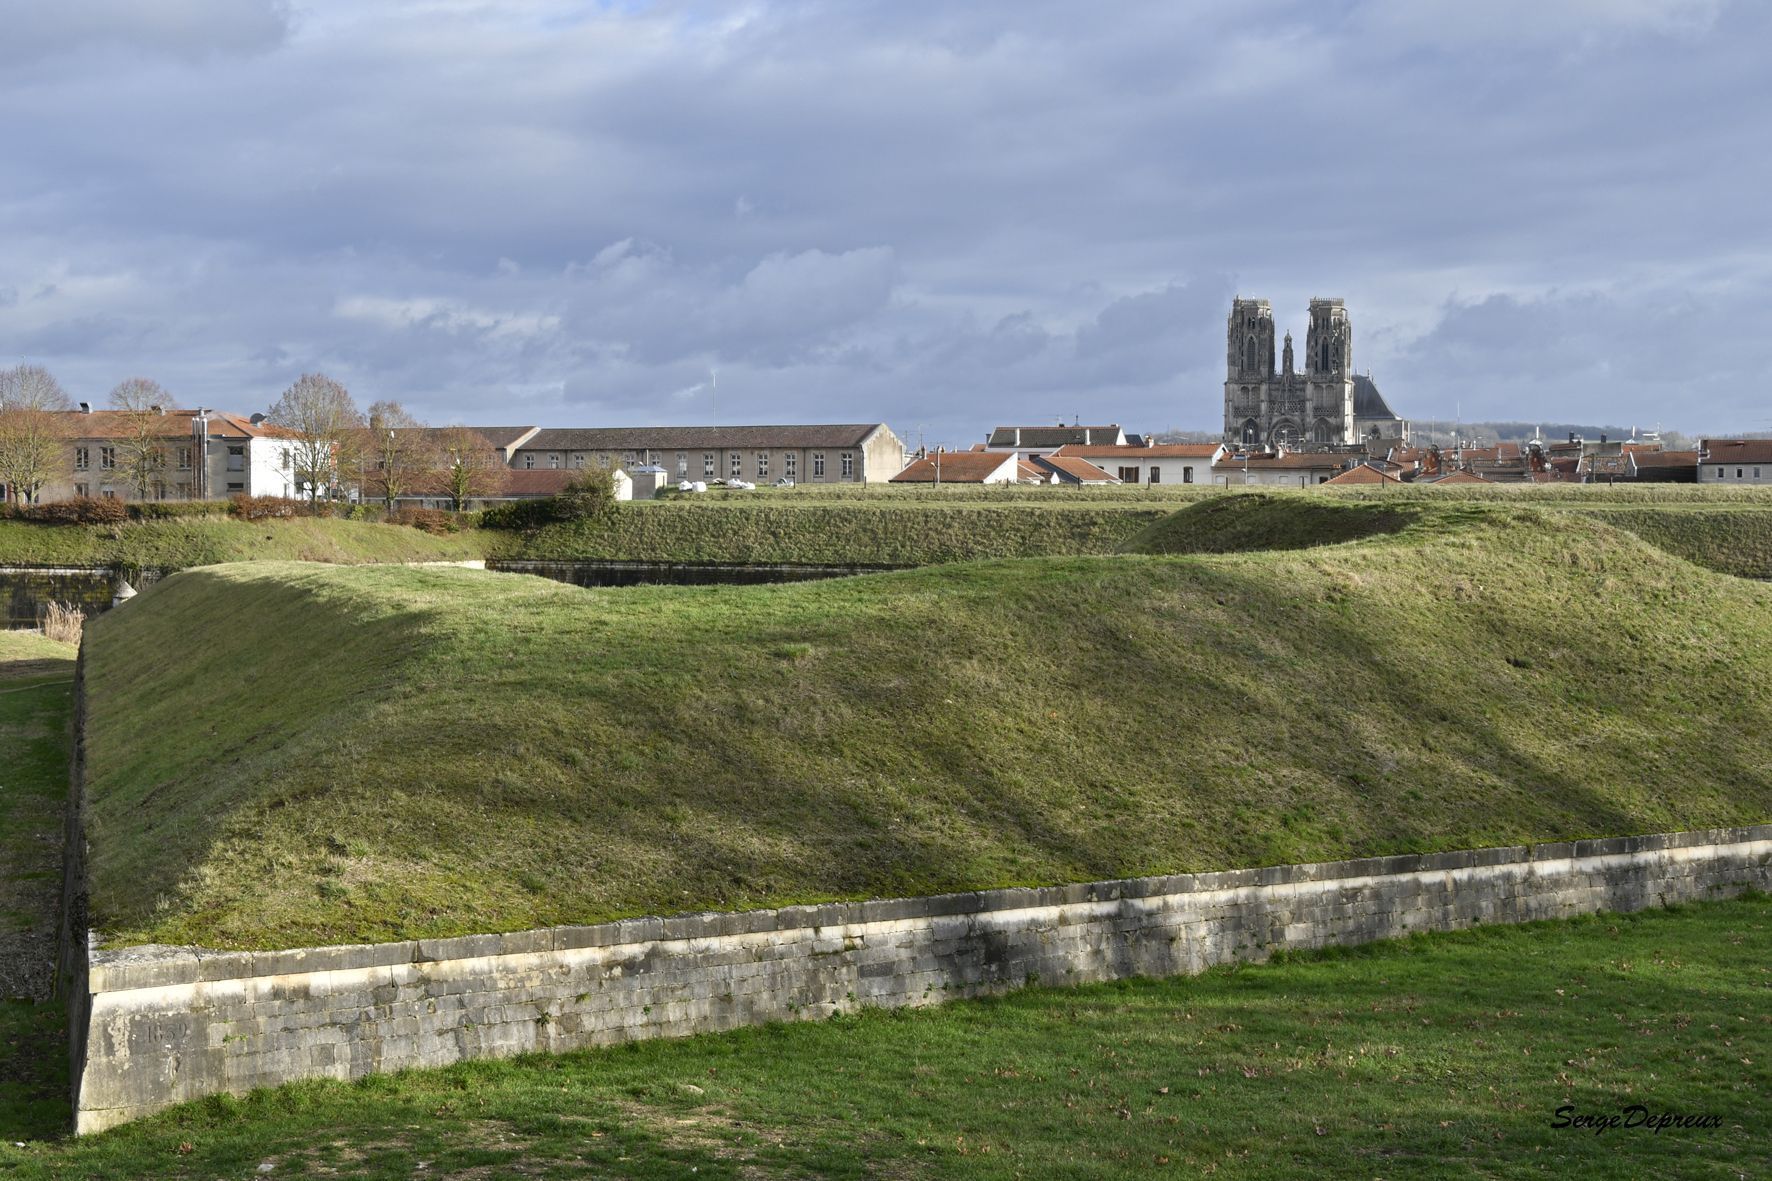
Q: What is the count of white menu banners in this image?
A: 0